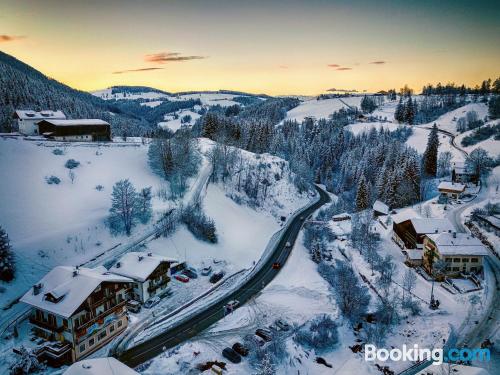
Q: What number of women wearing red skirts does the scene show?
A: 0